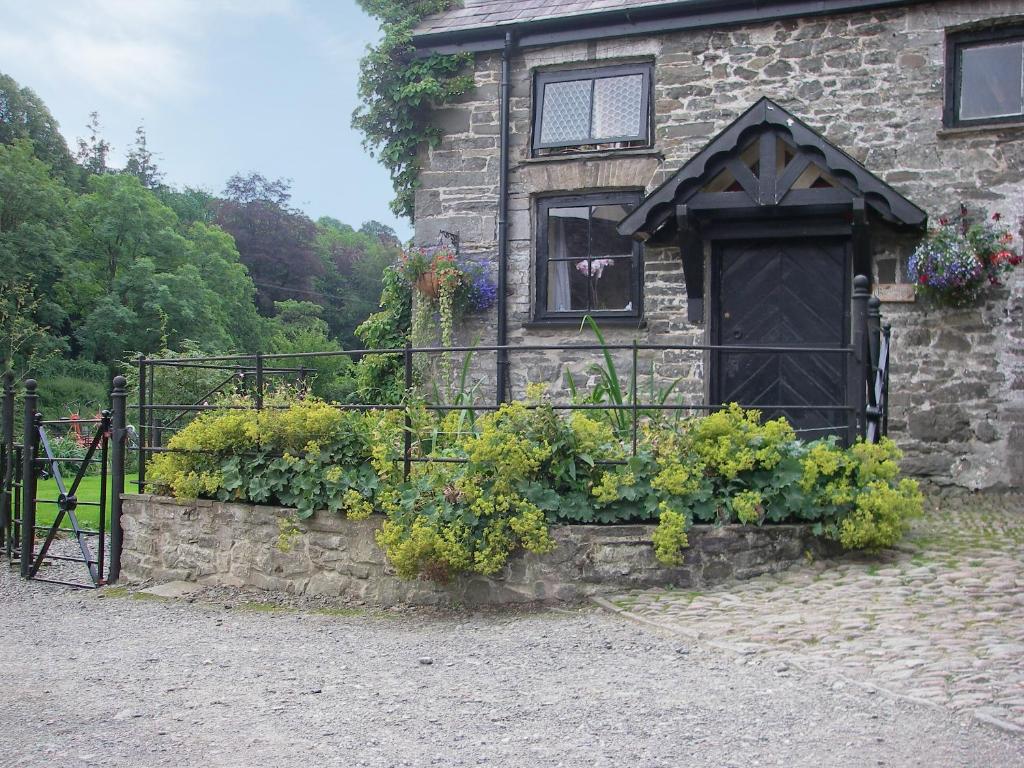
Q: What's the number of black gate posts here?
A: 5